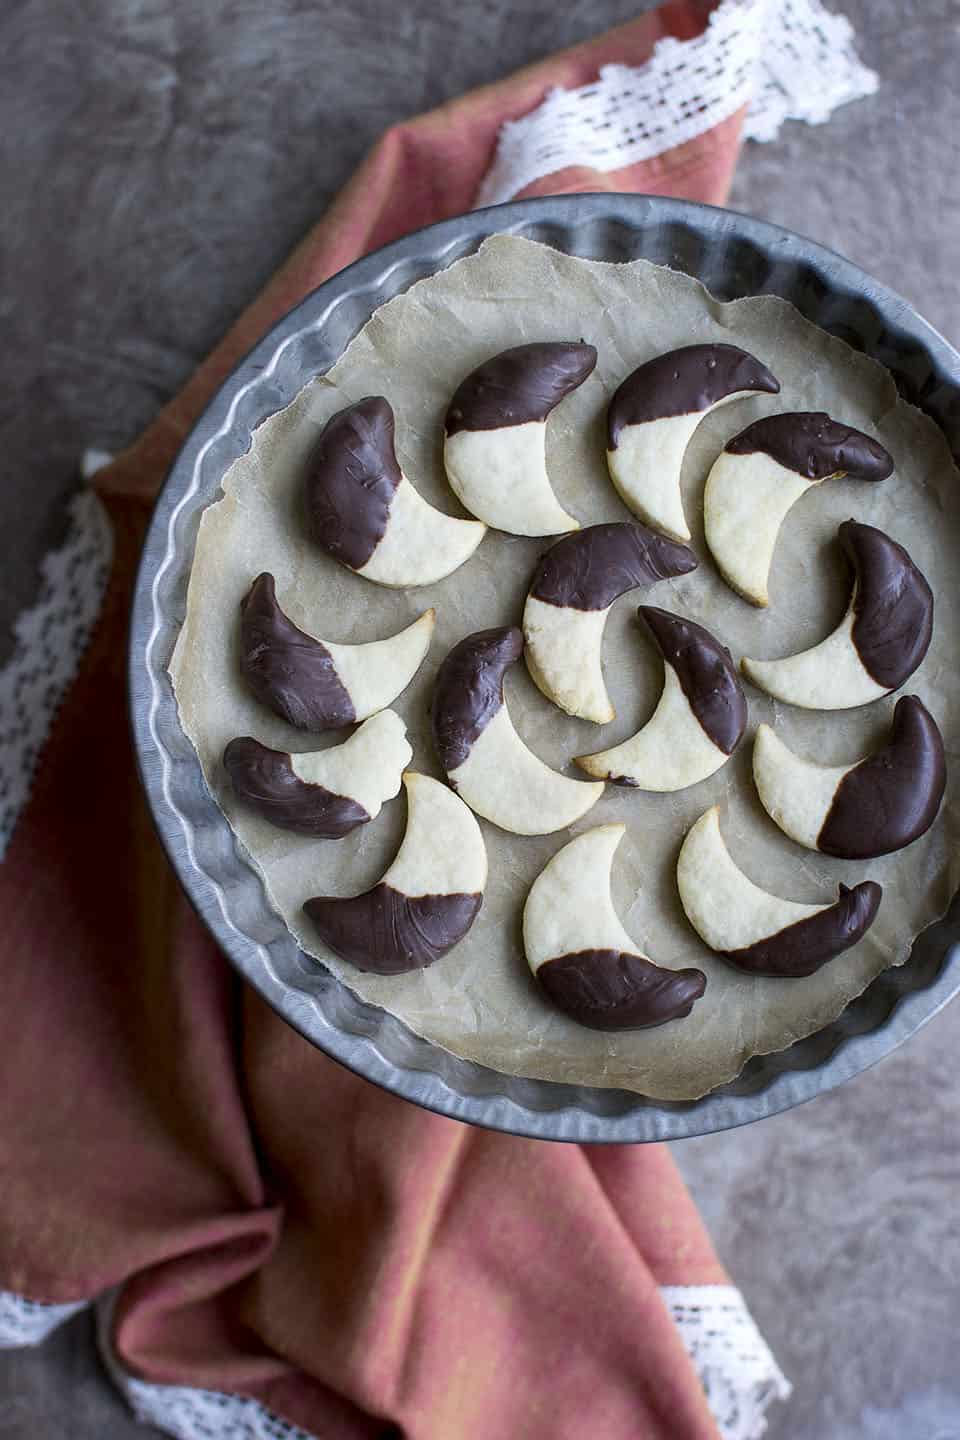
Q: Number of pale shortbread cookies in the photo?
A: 14